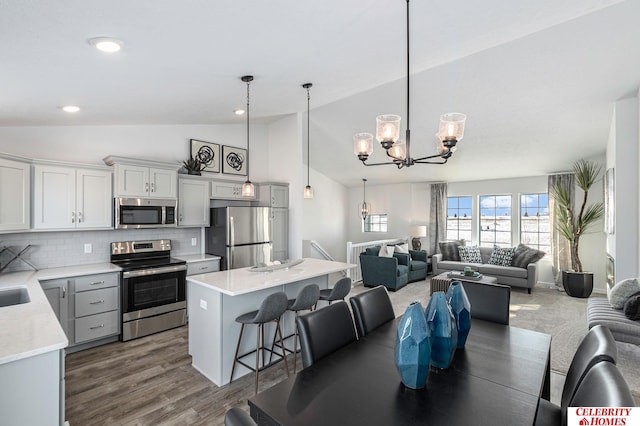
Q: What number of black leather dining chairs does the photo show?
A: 6